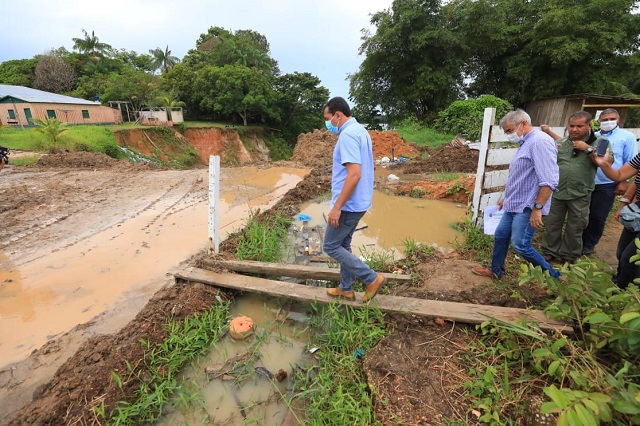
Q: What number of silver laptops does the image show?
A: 0